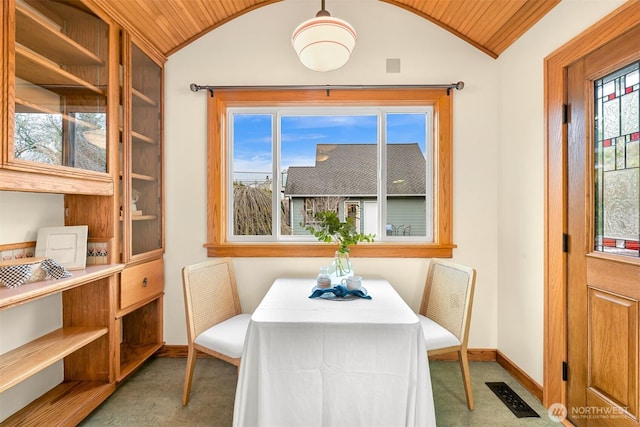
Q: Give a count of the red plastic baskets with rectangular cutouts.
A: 0